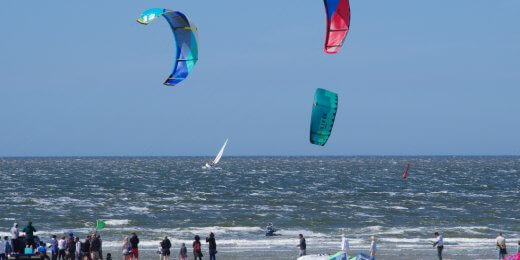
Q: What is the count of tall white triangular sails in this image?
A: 1